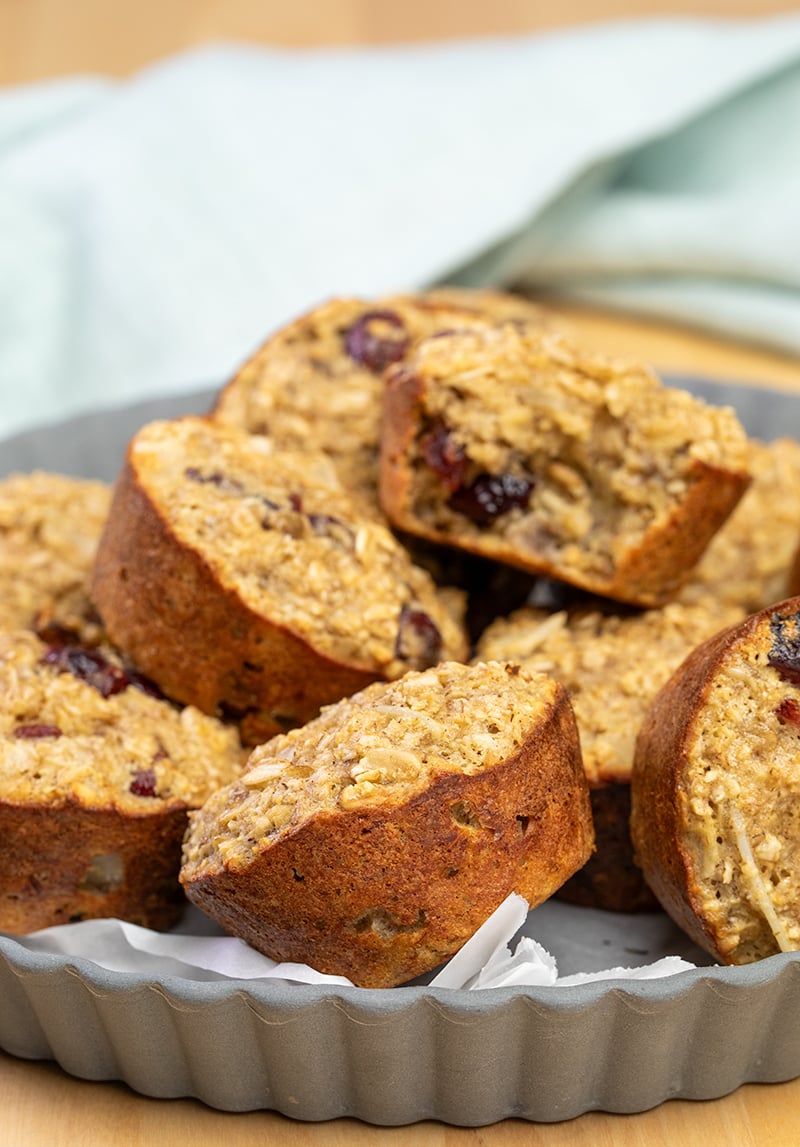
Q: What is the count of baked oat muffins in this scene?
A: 9